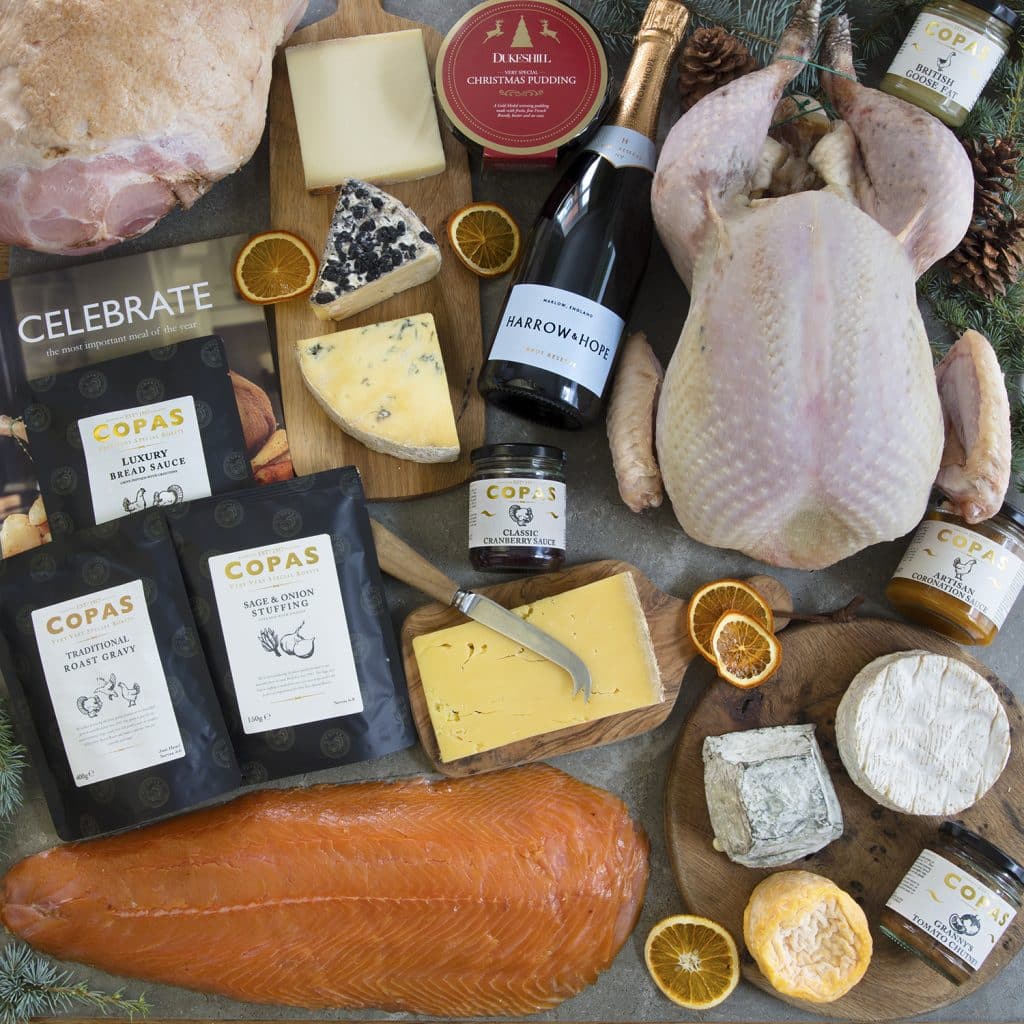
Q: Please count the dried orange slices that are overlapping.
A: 2